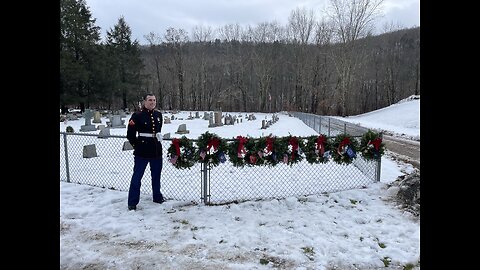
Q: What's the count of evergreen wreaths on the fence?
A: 8